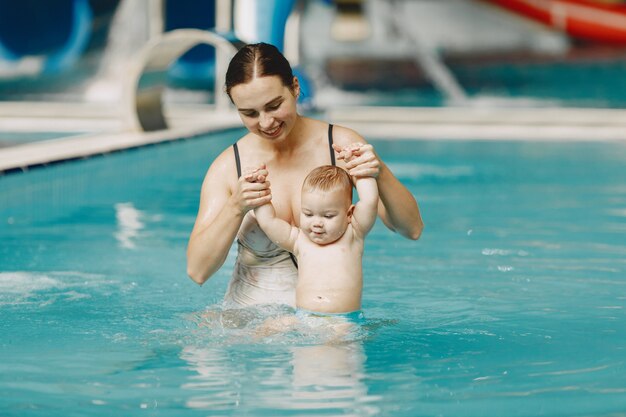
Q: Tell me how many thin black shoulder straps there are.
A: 2